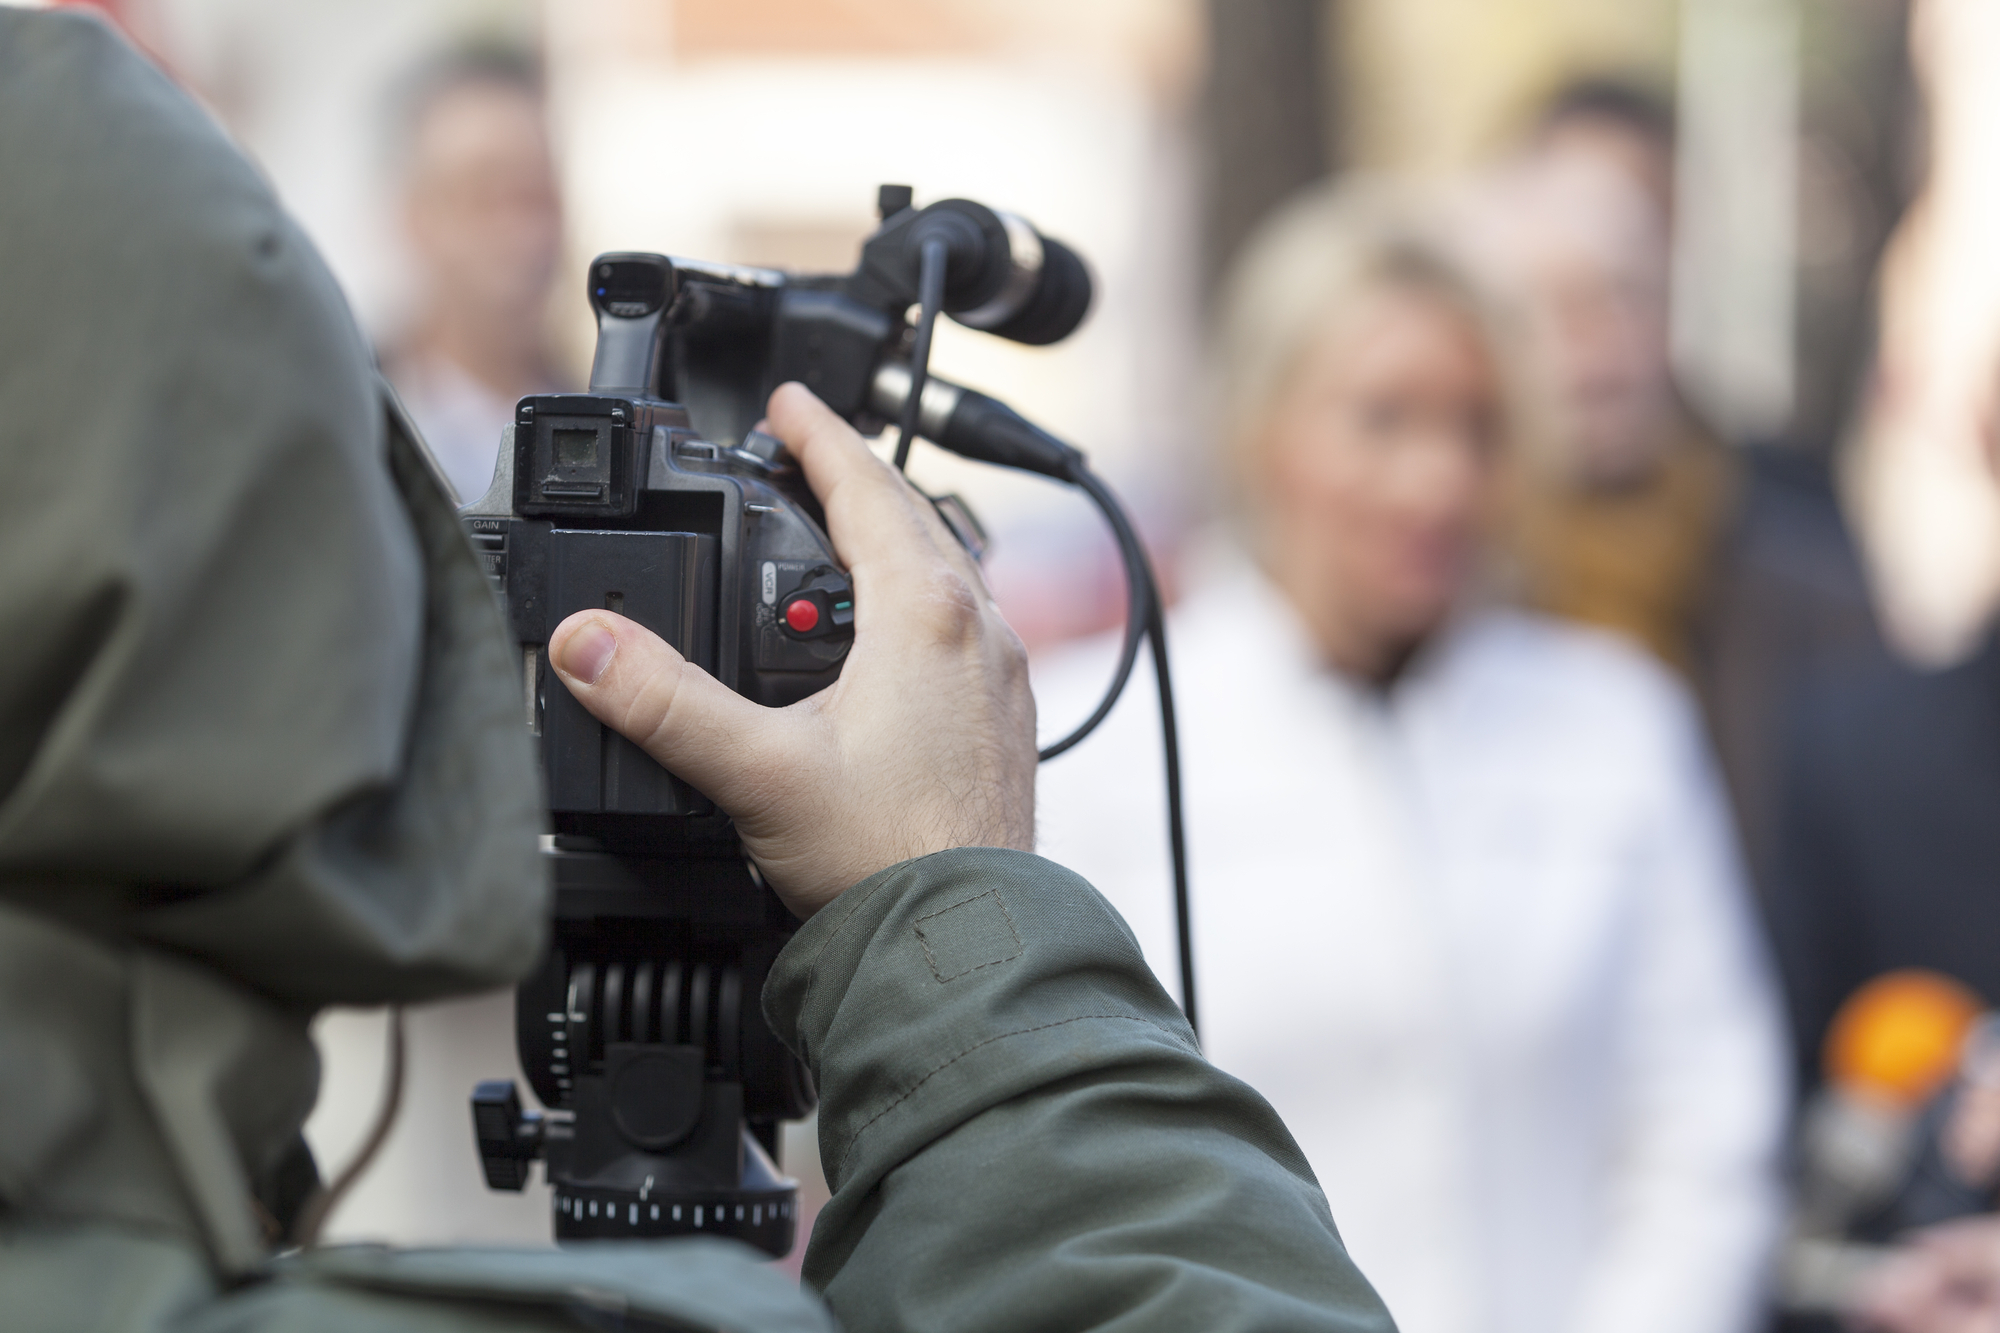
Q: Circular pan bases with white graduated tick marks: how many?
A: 1